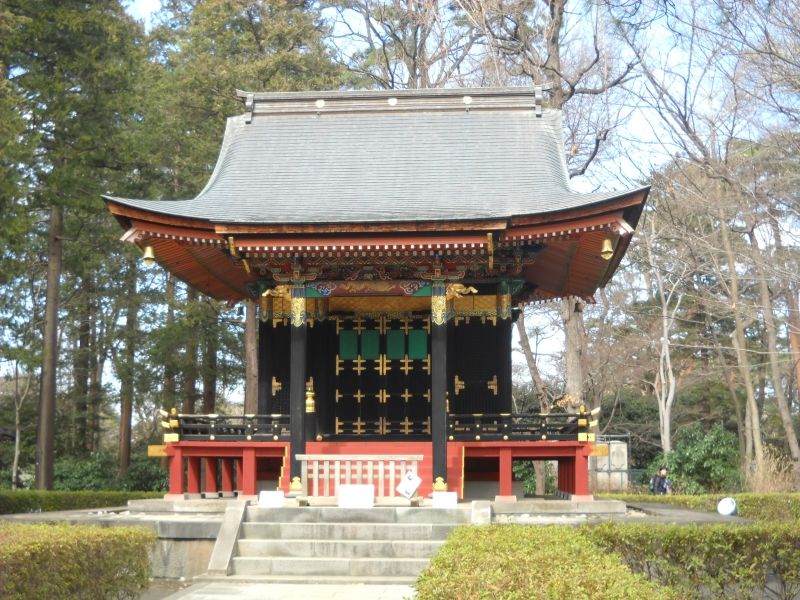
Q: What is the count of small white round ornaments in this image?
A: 3